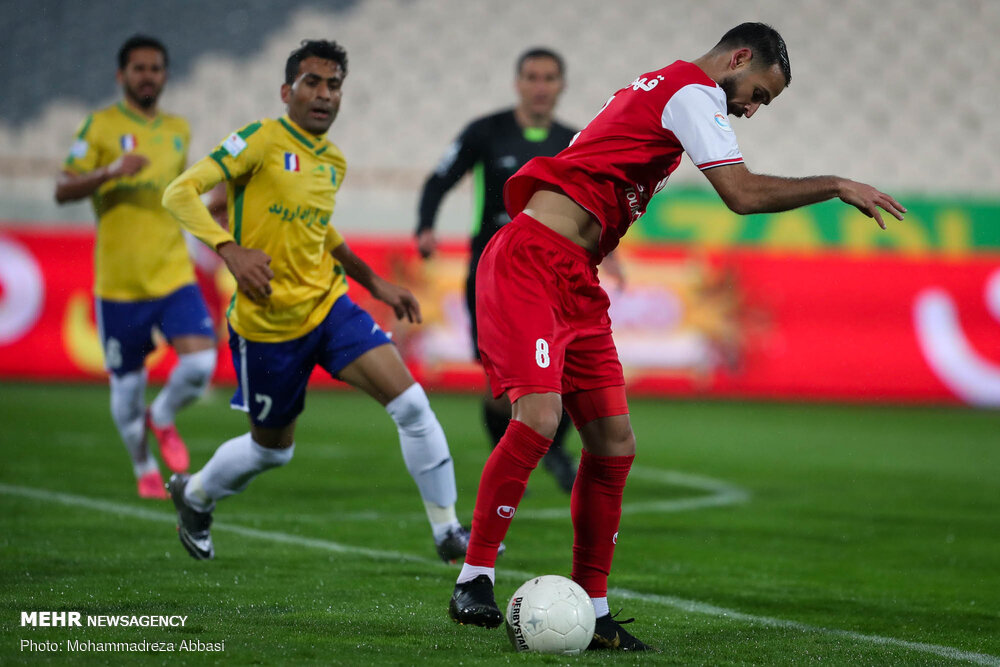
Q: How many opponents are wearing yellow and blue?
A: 2